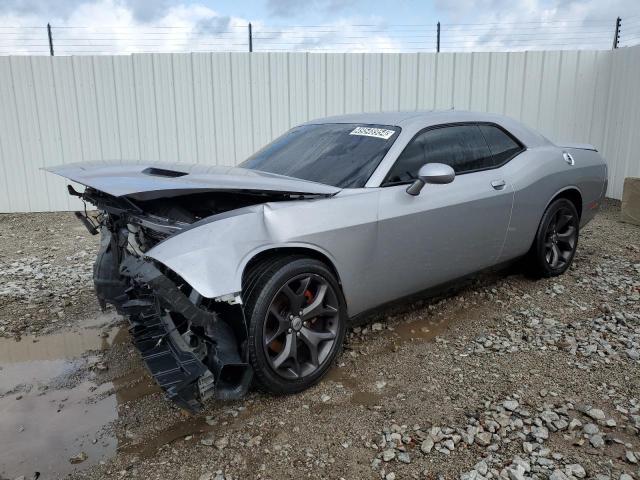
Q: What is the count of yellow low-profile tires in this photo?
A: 0